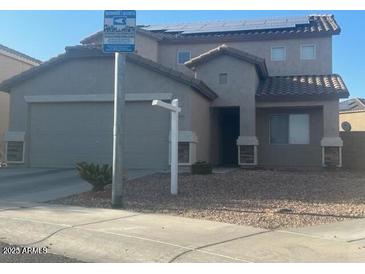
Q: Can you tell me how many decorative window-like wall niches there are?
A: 1